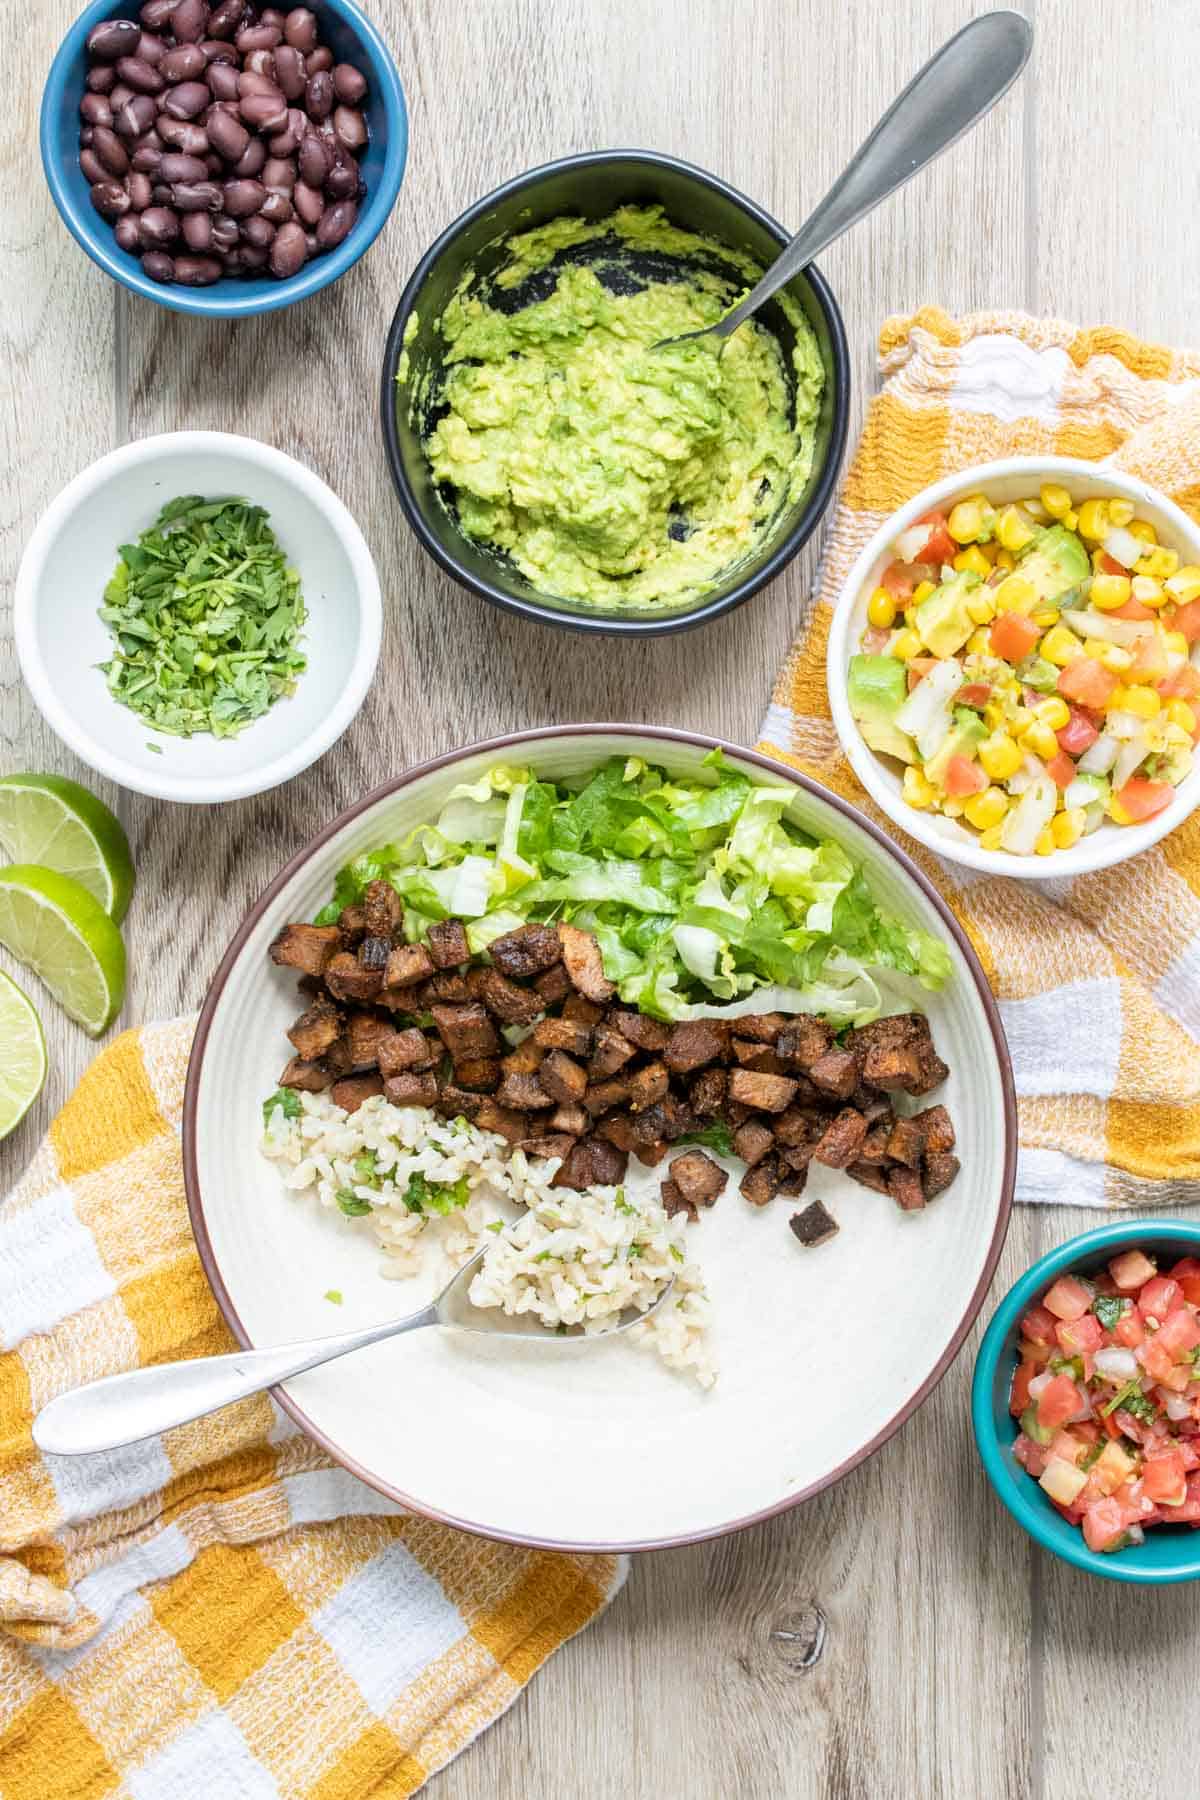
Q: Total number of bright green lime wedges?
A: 3